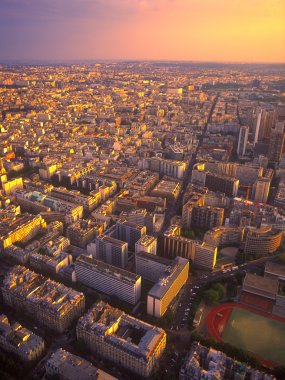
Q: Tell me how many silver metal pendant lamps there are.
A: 0